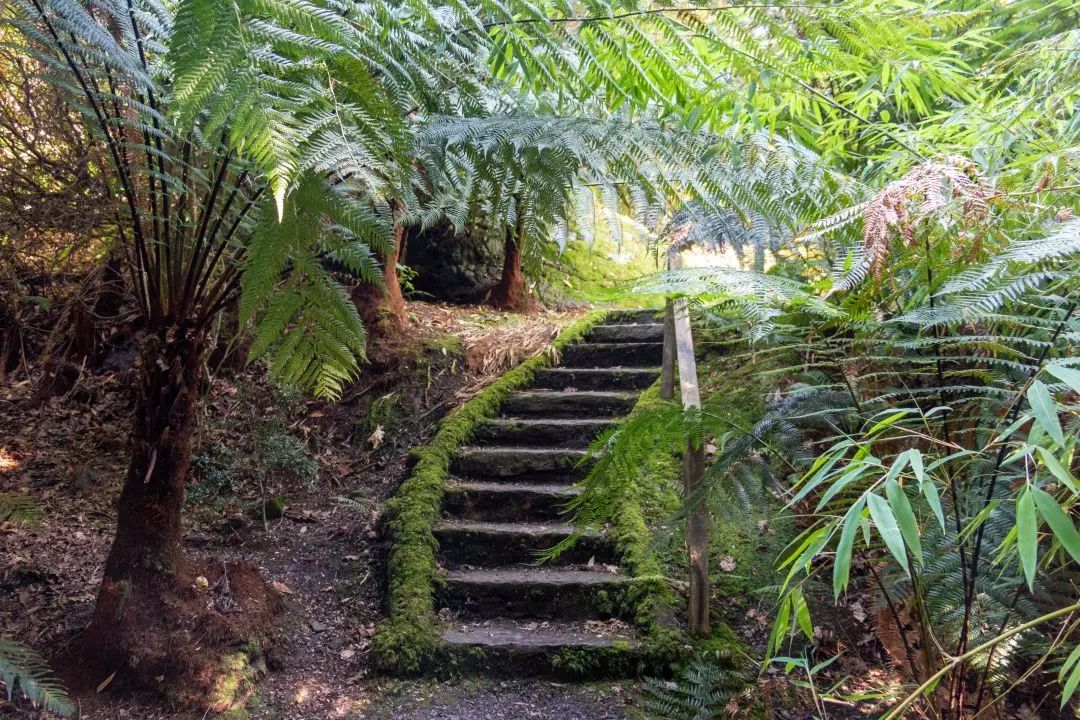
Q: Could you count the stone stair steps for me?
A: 11